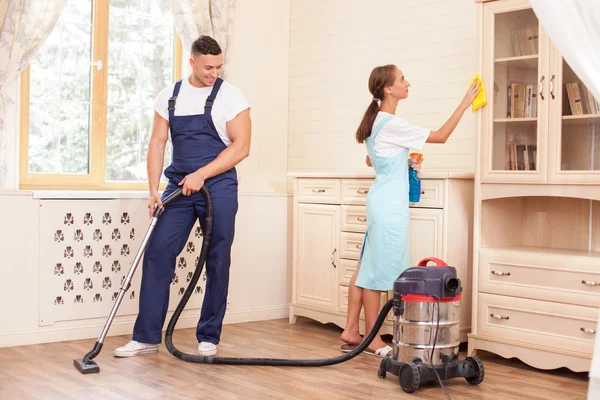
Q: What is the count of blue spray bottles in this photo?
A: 1